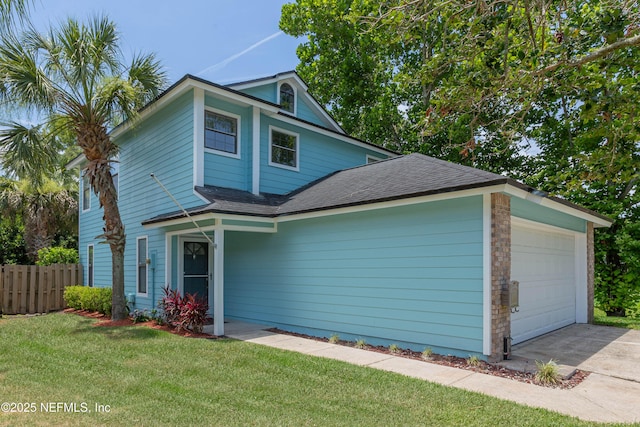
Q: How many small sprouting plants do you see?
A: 6